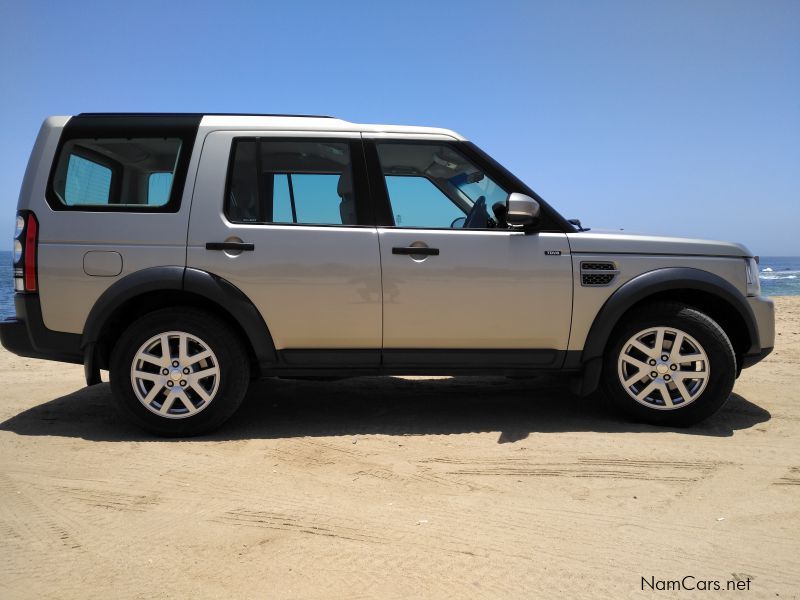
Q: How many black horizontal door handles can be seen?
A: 2